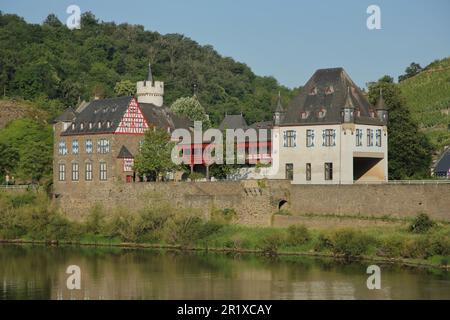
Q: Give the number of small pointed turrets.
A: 3